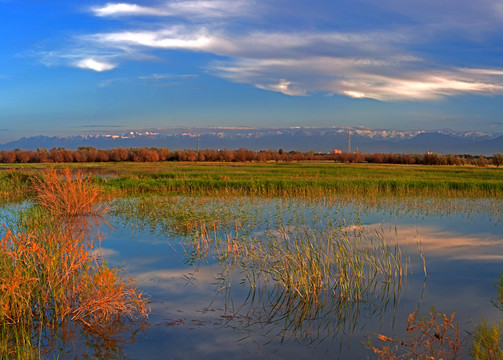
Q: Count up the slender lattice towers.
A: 2